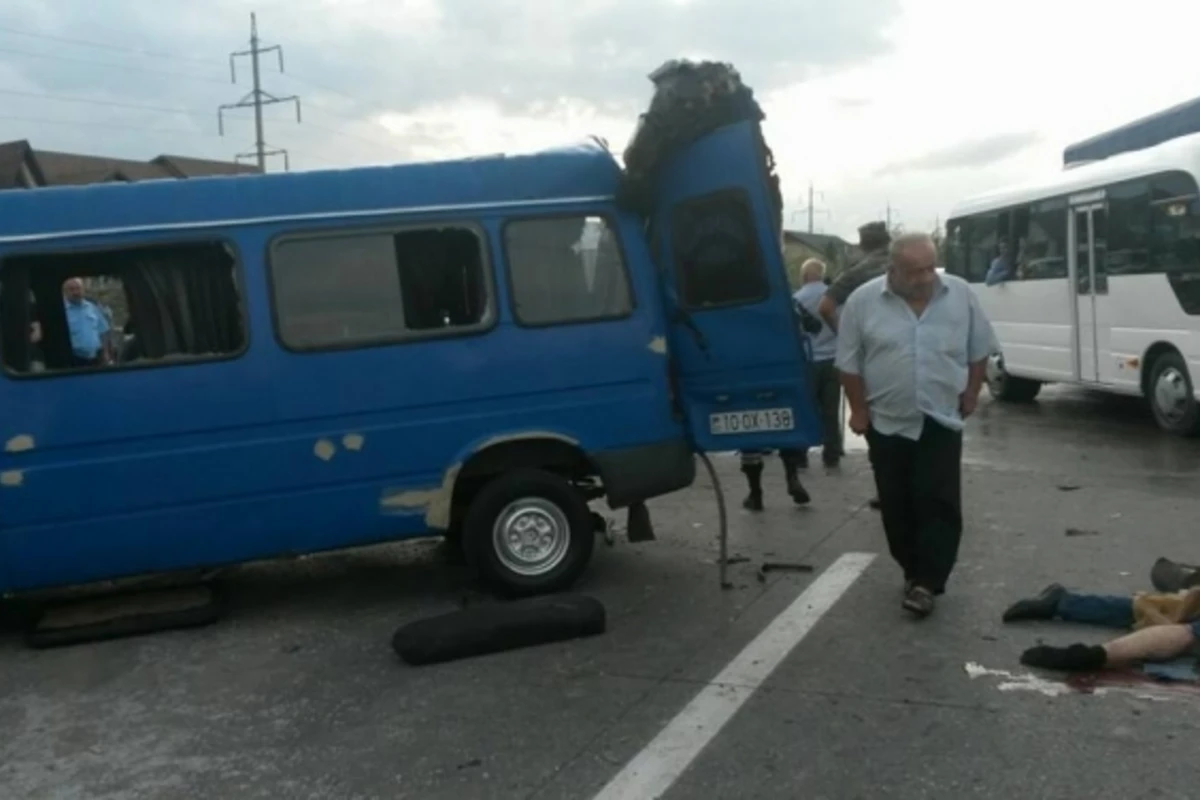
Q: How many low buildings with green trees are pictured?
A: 1